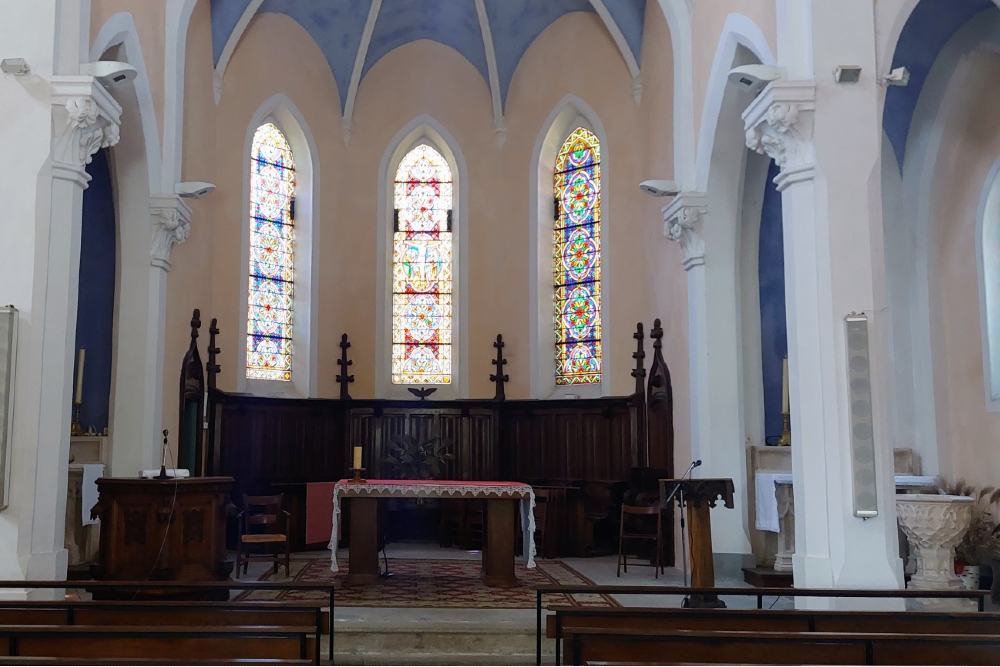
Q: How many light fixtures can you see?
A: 7